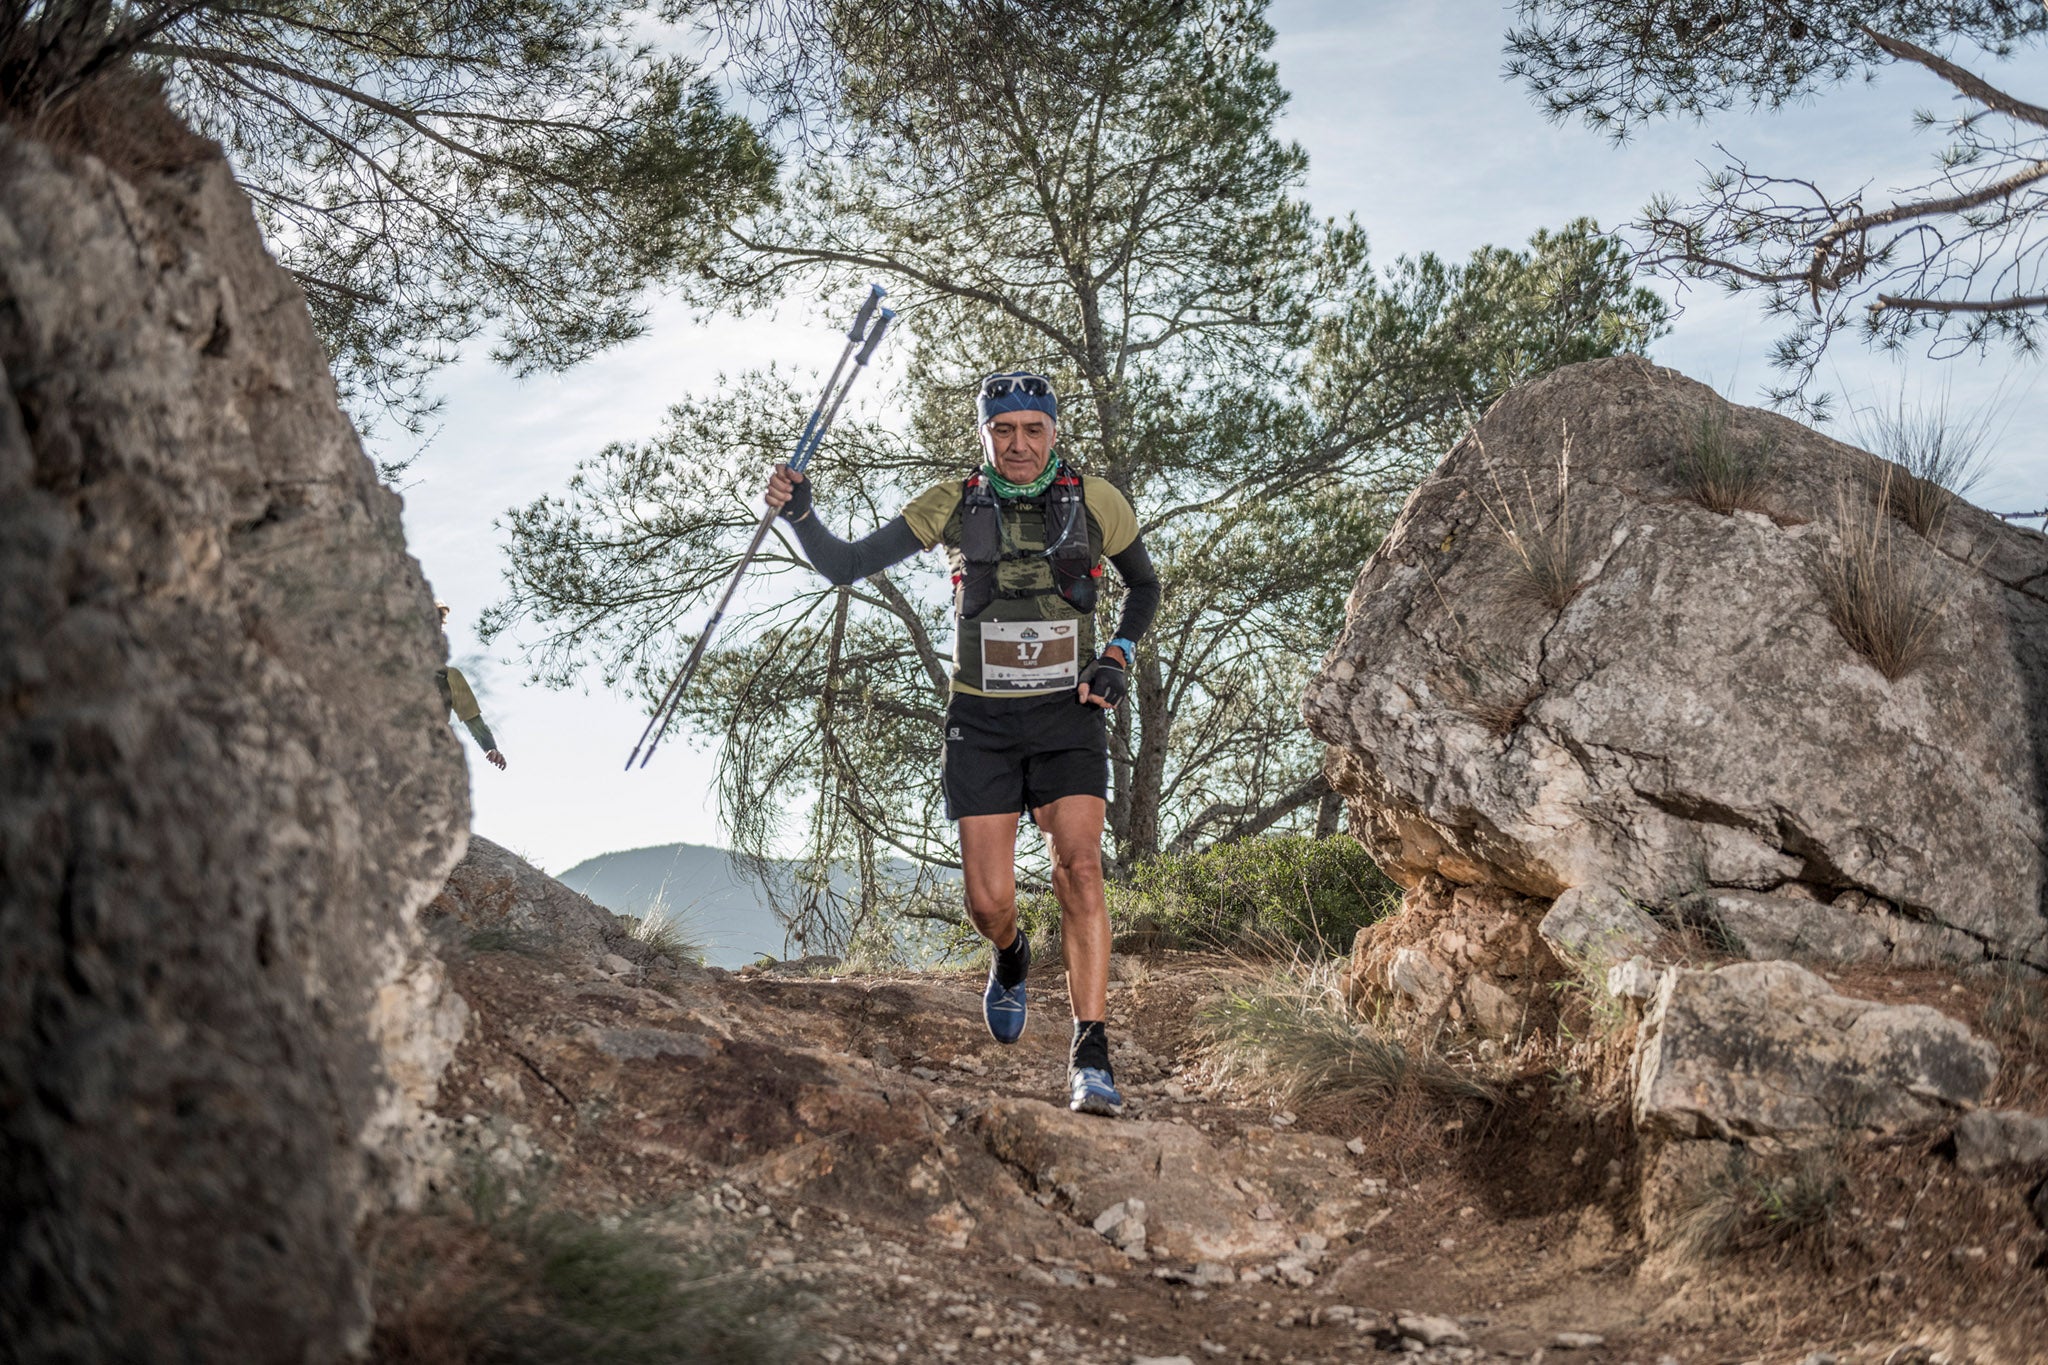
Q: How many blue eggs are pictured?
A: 0